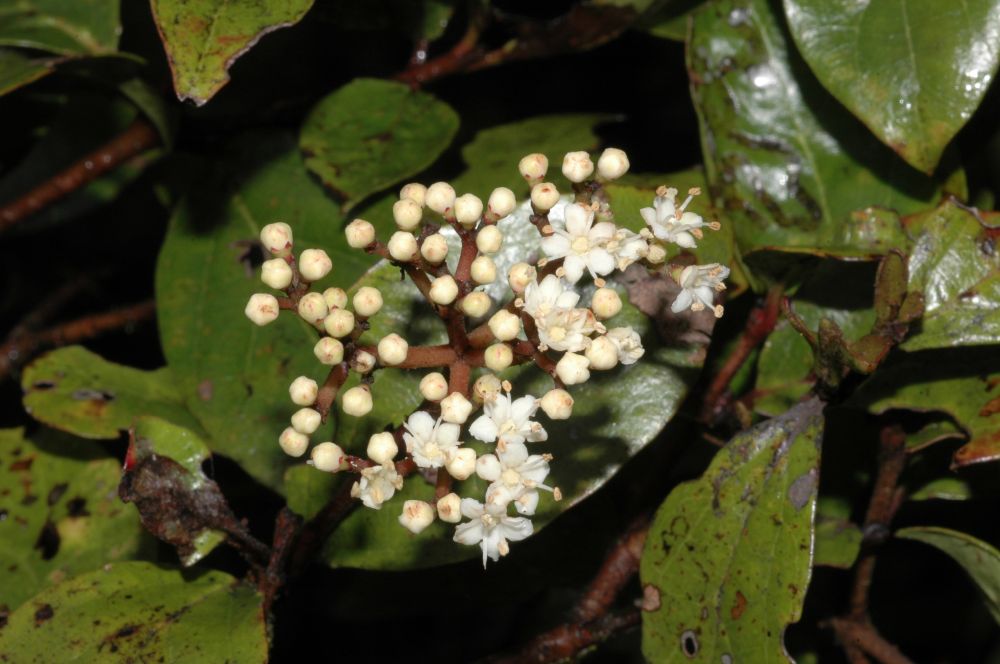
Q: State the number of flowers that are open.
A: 12